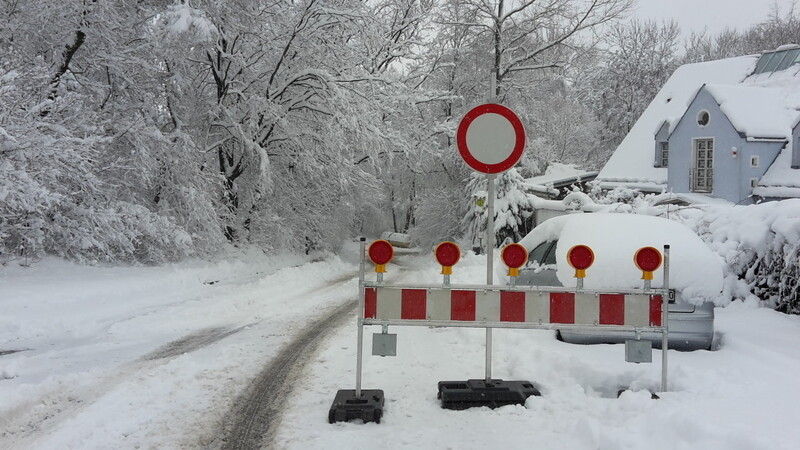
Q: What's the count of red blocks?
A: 7